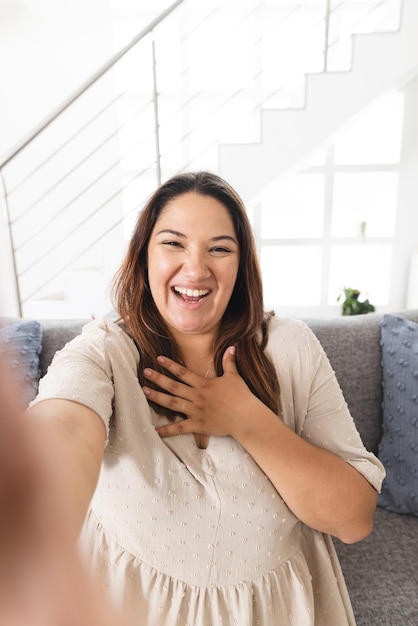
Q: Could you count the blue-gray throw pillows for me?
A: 2